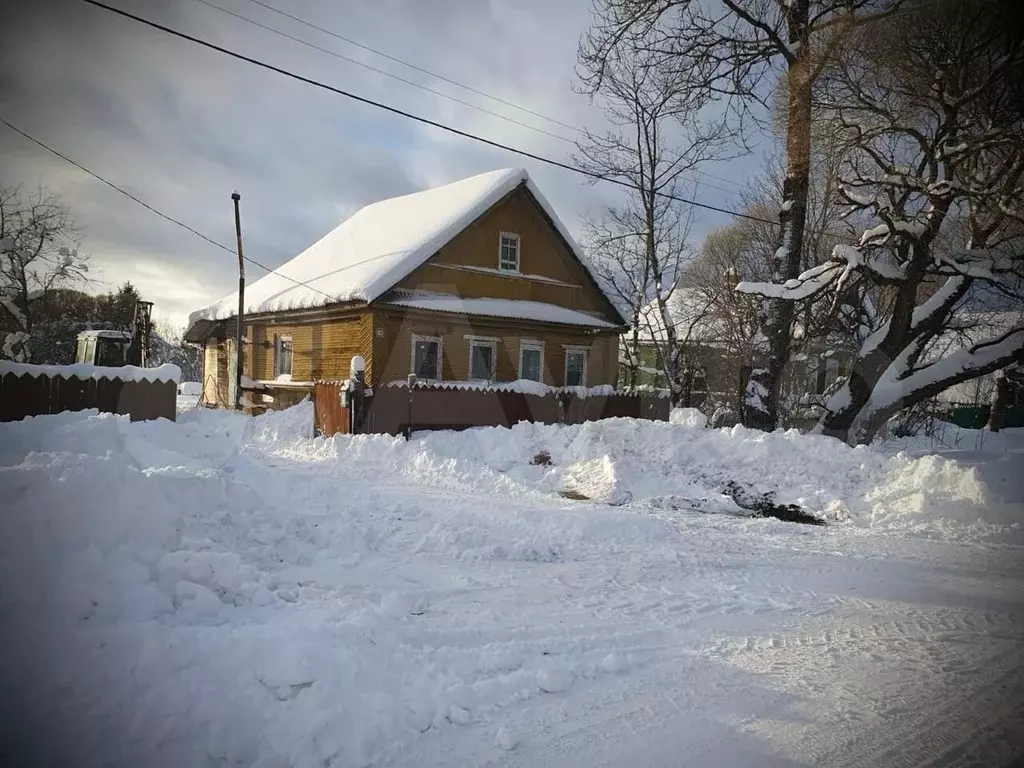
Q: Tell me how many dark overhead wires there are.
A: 4